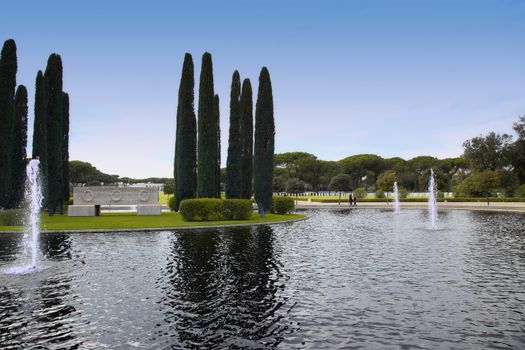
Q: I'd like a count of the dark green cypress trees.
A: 11